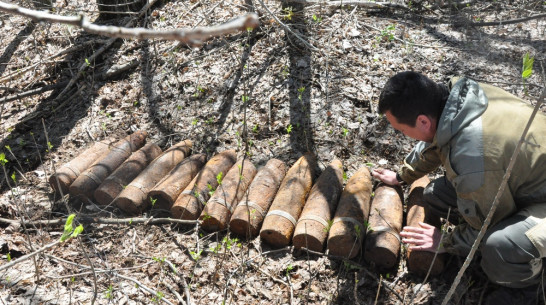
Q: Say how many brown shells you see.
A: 13